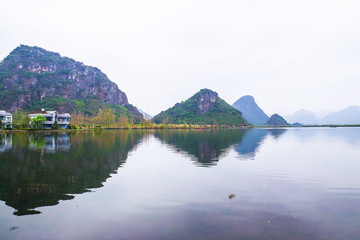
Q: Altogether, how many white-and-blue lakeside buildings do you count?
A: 2